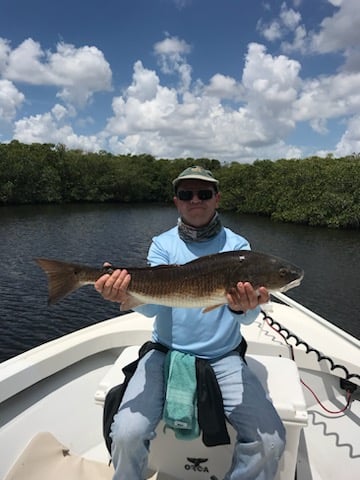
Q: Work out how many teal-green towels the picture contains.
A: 1